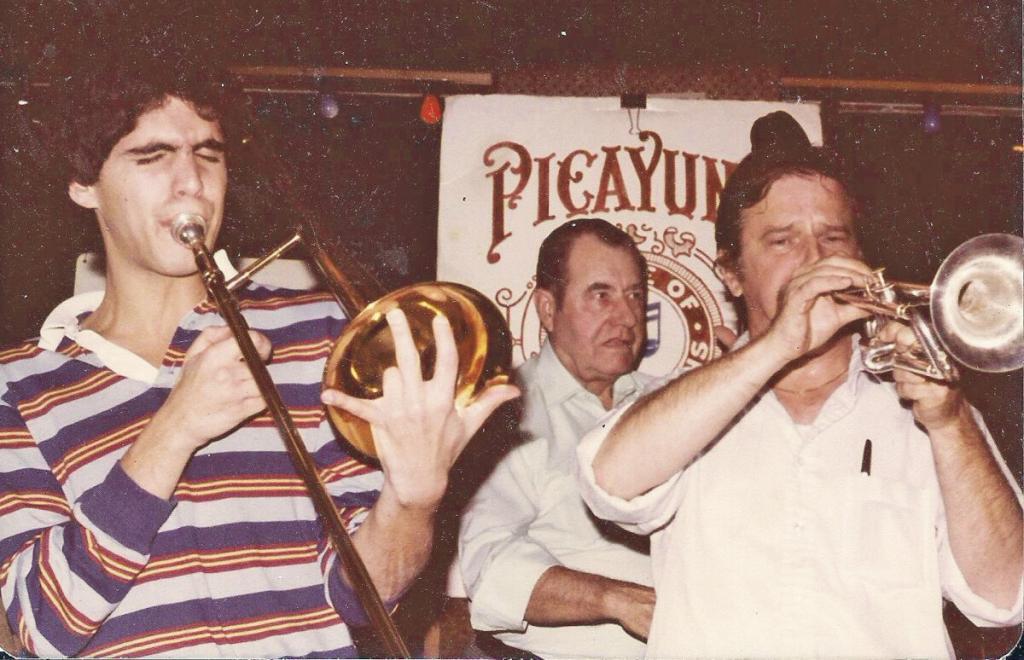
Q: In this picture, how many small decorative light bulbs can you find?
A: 3